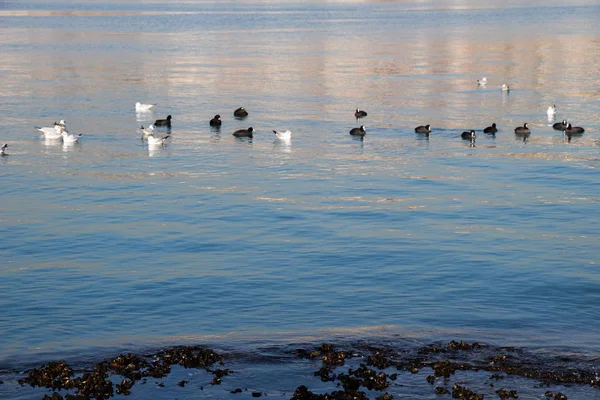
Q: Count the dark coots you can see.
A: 12